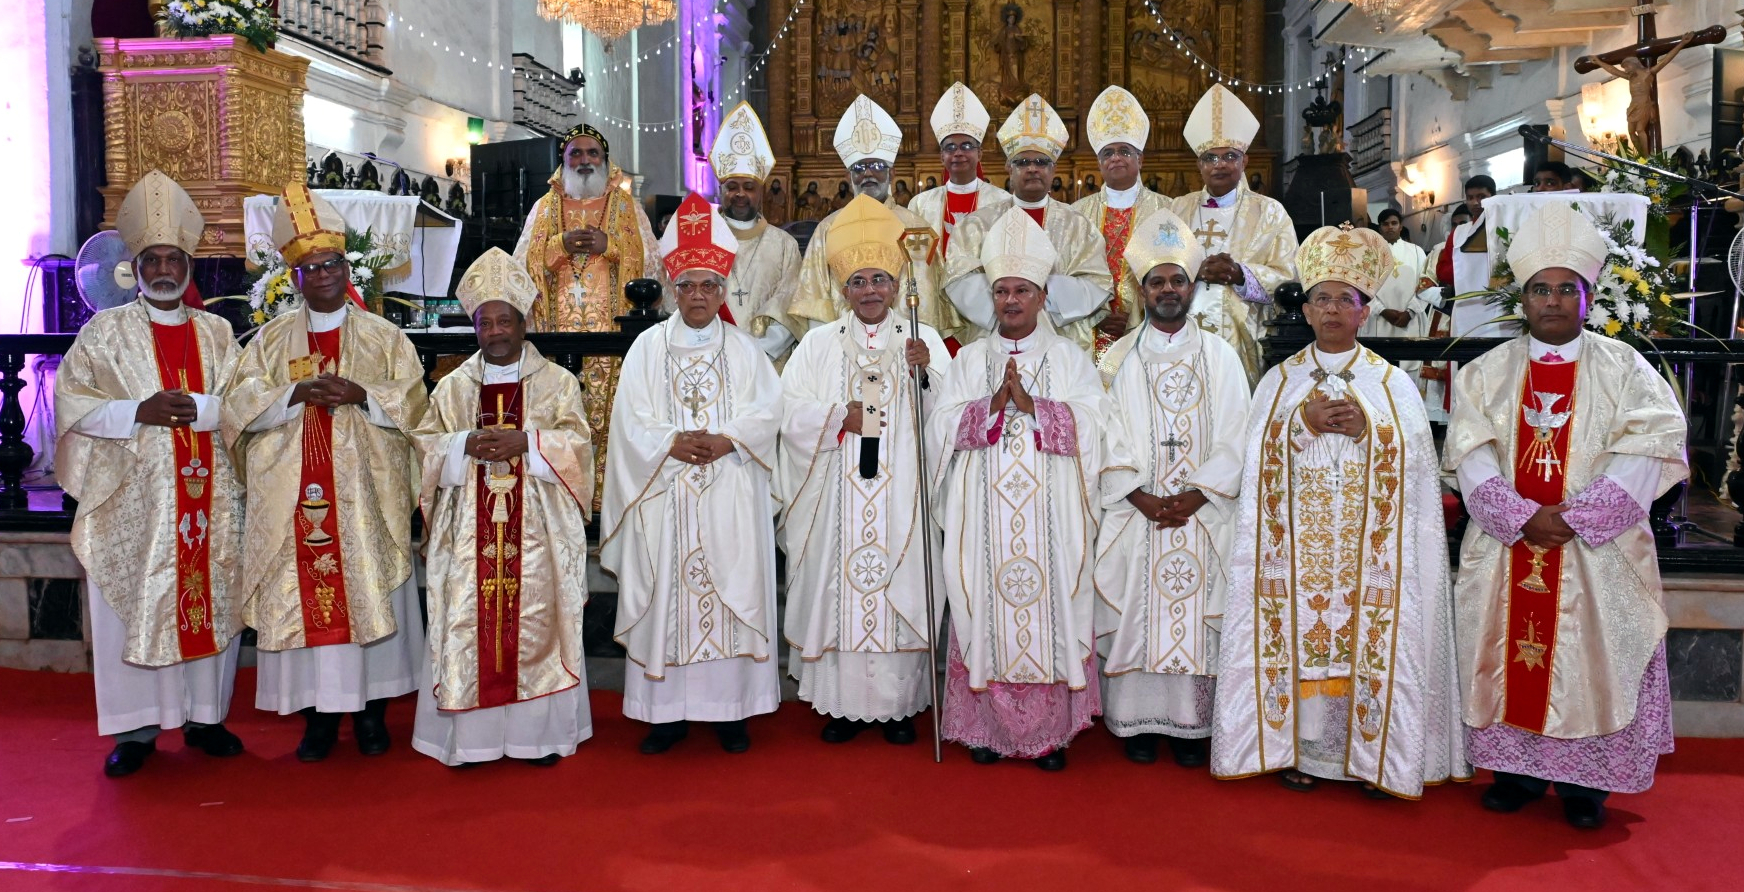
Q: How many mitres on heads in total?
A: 15